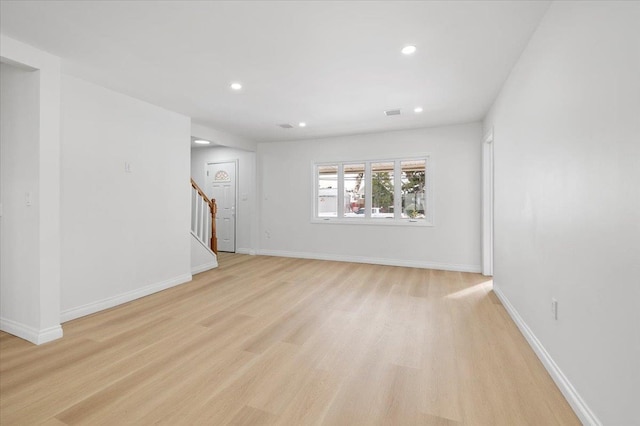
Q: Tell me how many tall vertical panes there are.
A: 4